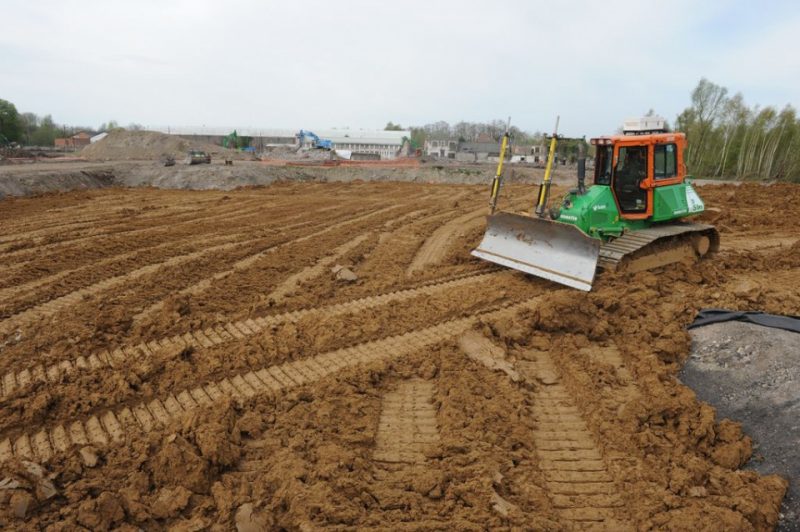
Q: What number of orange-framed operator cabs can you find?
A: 1